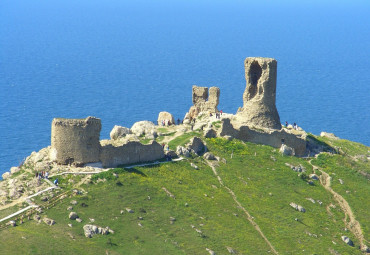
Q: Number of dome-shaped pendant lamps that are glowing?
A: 0